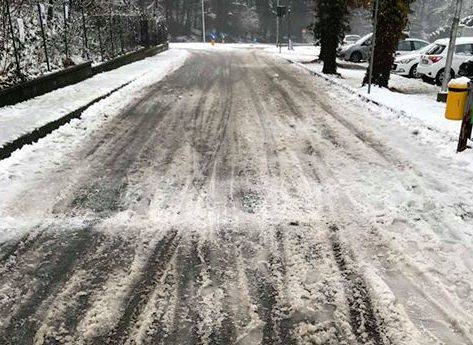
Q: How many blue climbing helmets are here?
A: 0